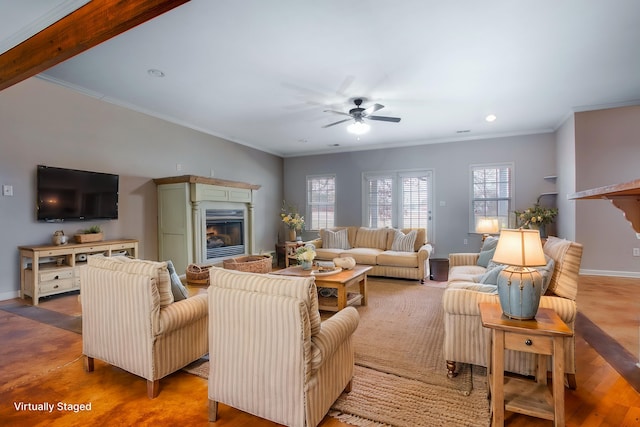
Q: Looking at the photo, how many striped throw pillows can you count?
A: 2